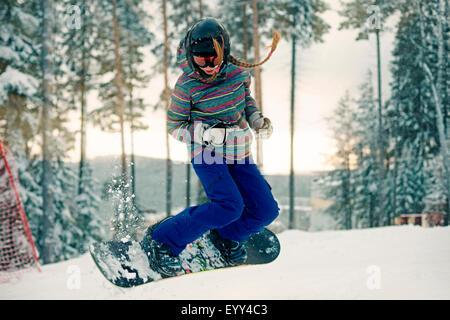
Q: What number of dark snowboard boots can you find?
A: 2